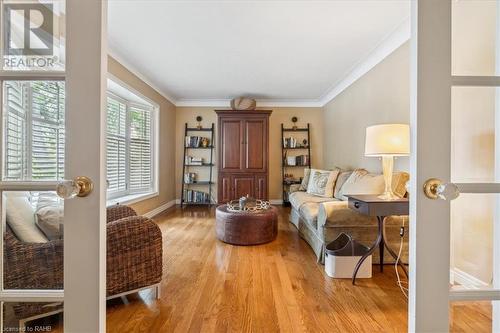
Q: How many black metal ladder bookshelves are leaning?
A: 2